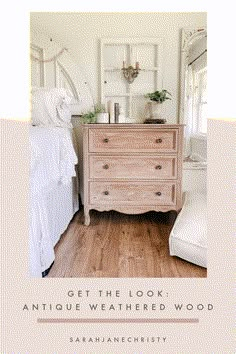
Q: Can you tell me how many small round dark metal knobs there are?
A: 6